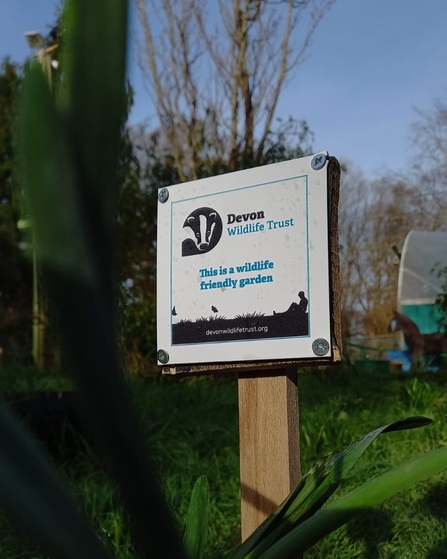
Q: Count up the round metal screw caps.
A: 4